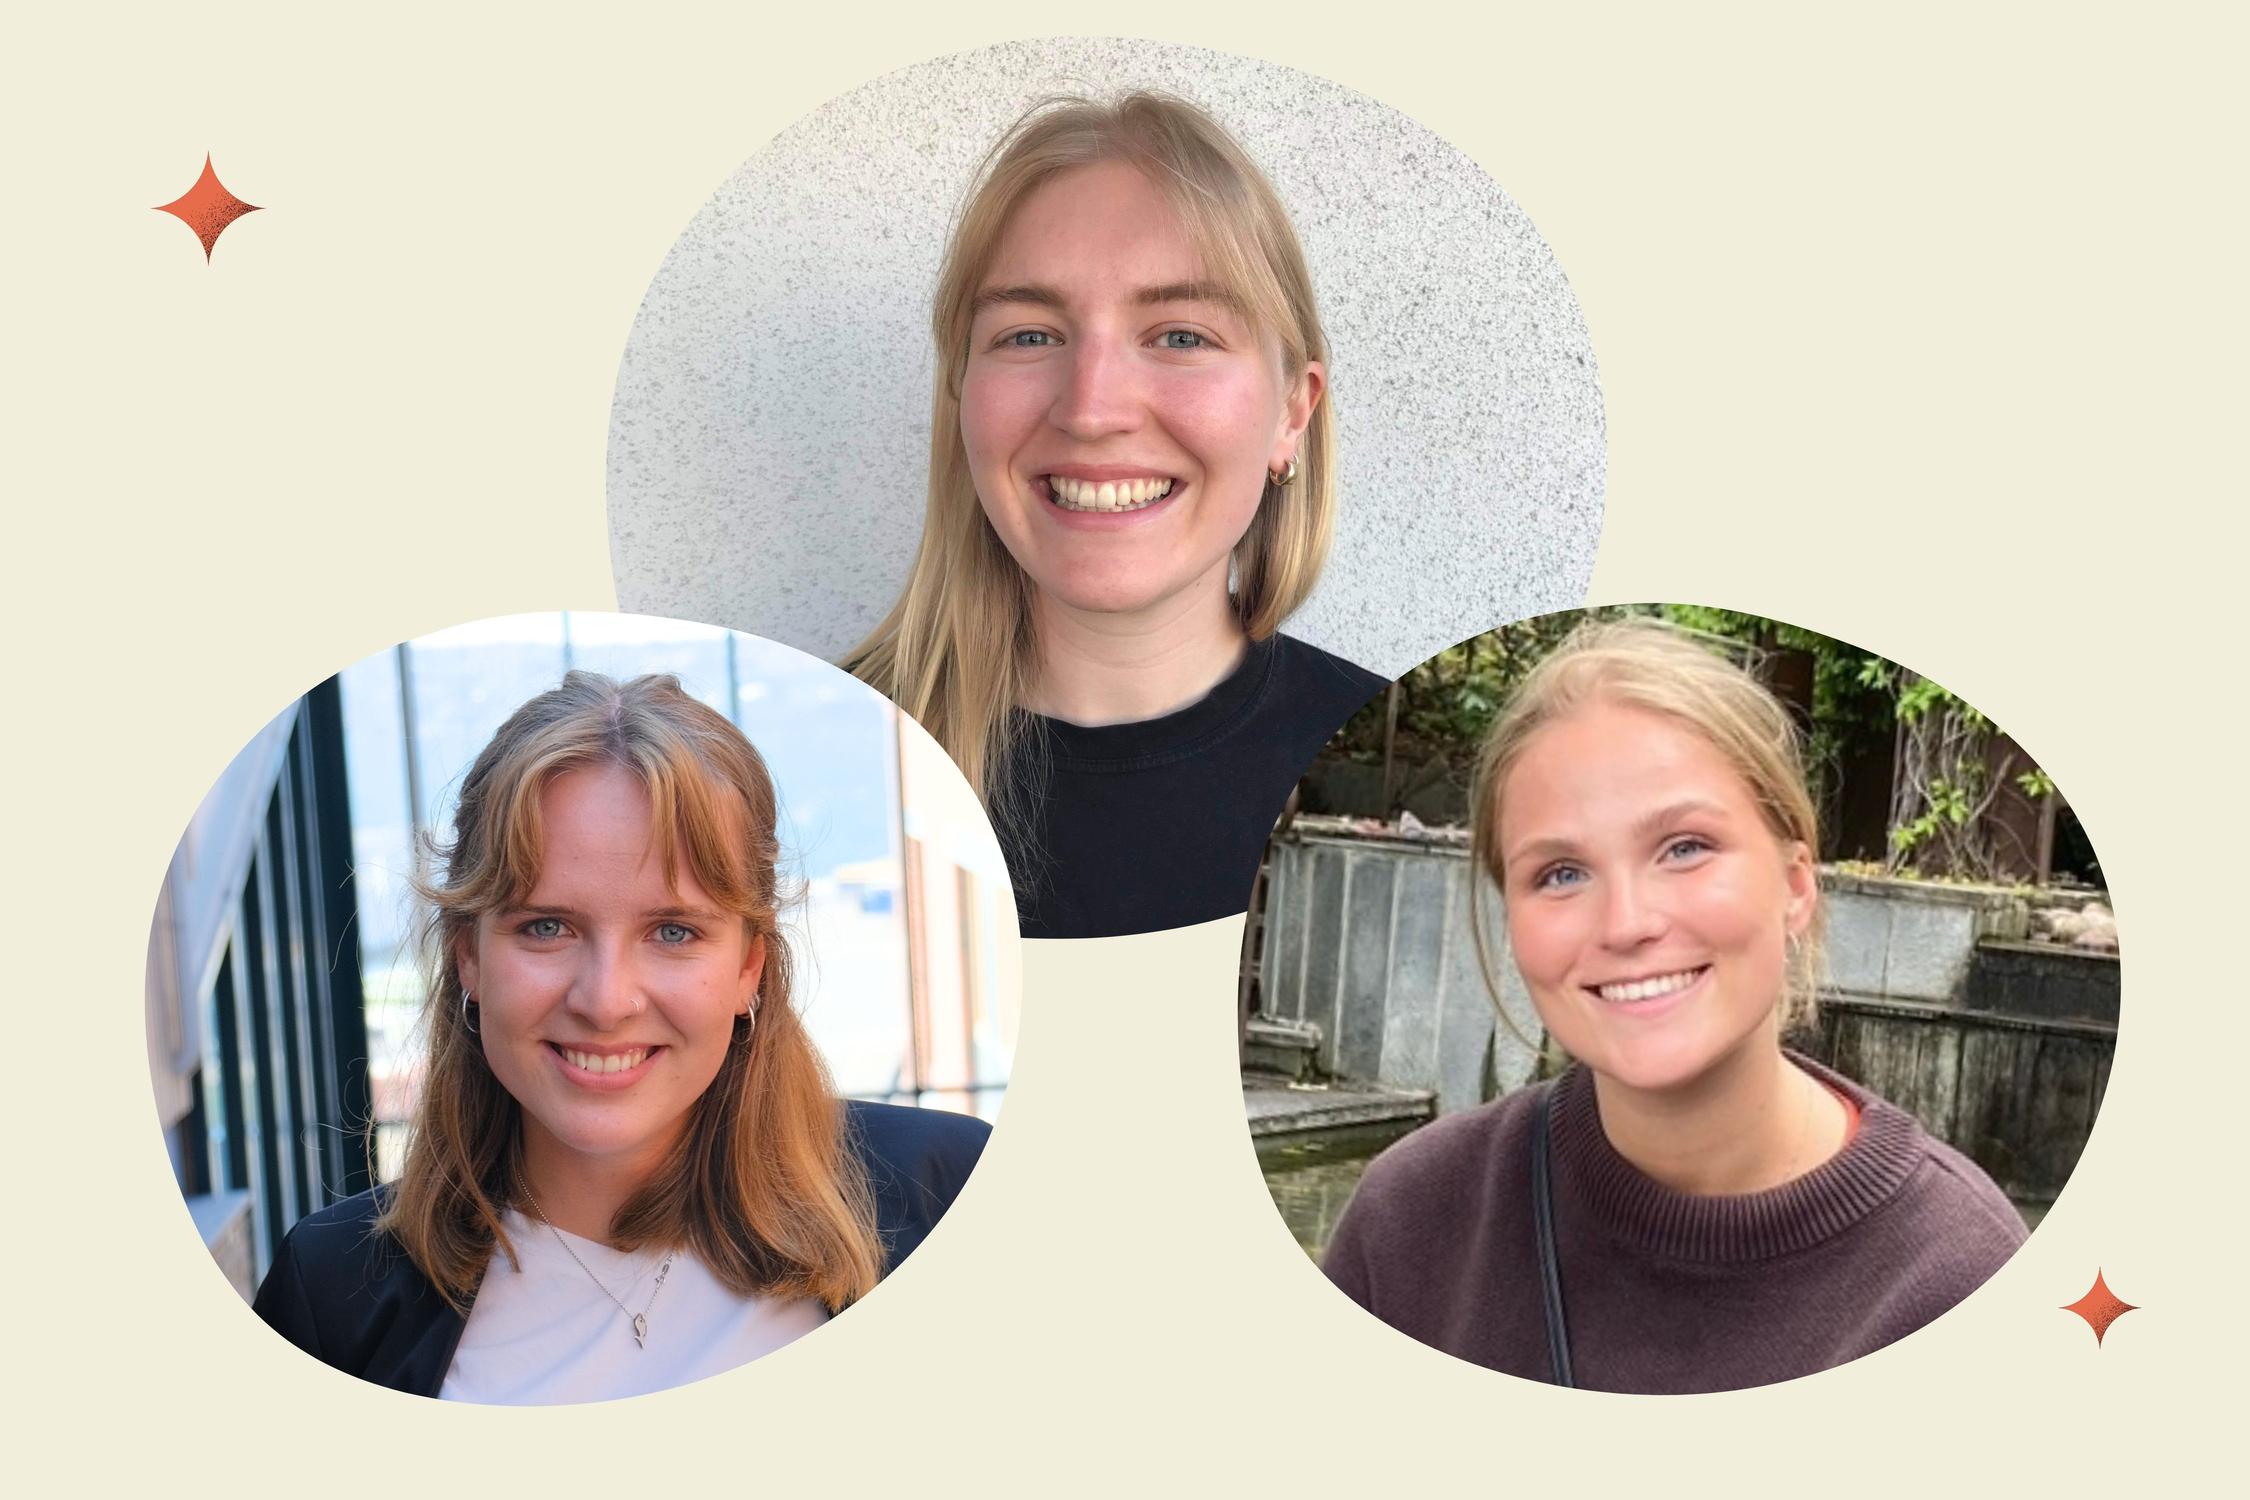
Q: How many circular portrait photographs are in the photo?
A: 3